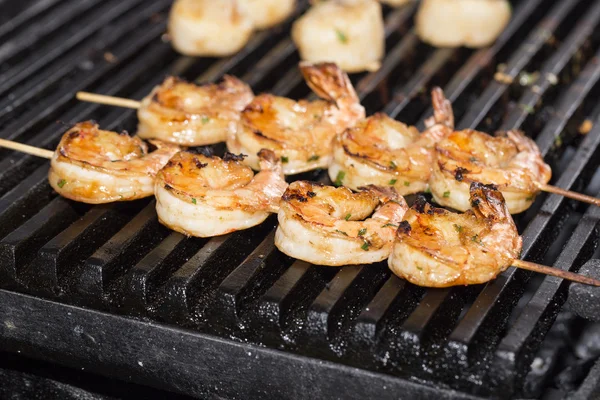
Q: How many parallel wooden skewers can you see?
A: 2